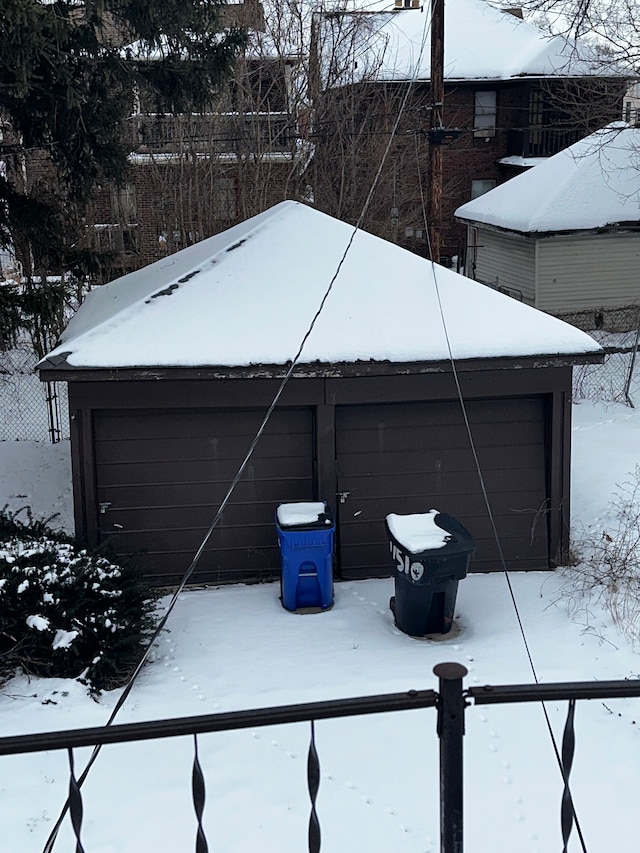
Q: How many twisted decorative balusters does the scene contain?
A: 4